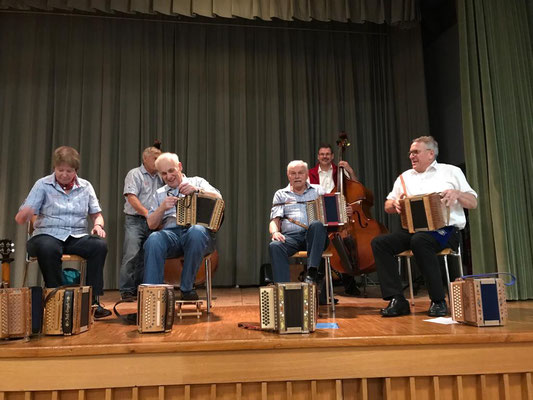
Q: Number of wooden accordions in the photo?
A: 8